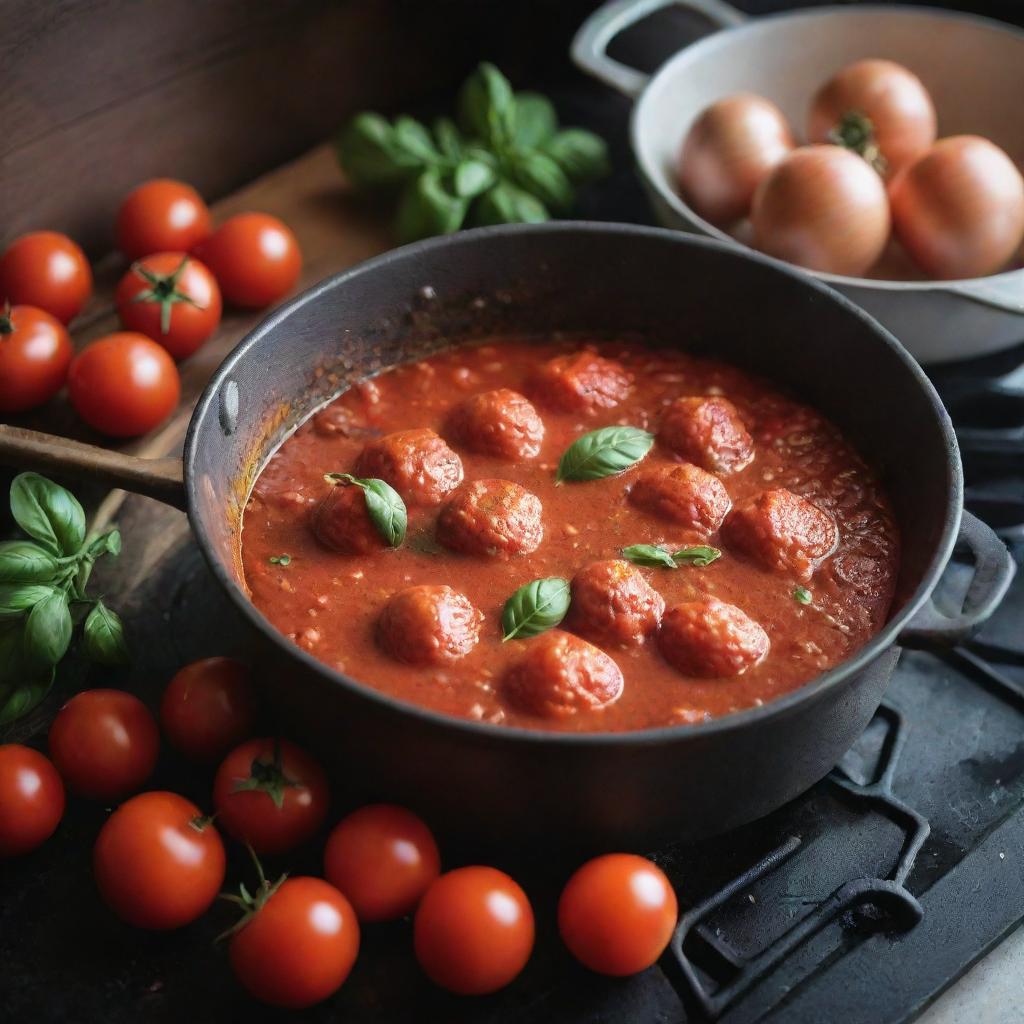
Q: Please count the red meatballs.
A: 12